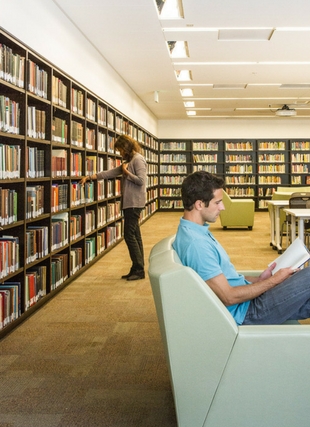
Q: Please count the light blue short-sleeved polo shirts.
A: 1